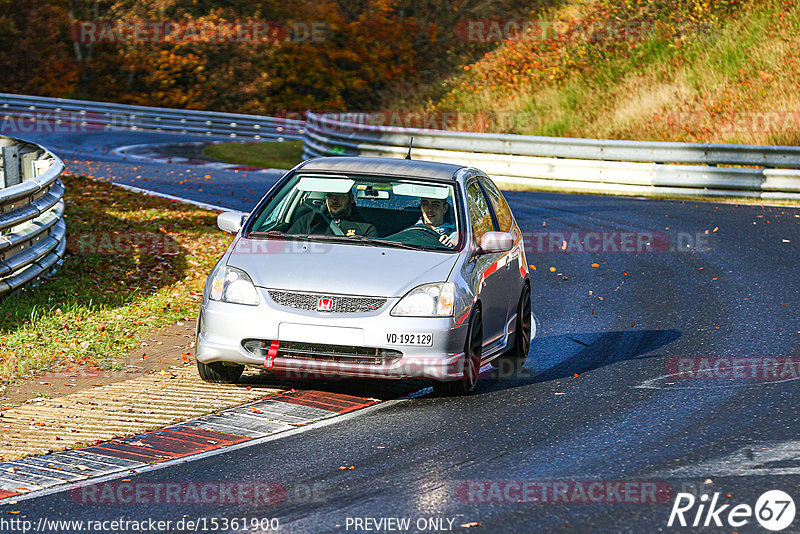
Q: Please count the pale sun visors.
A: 2